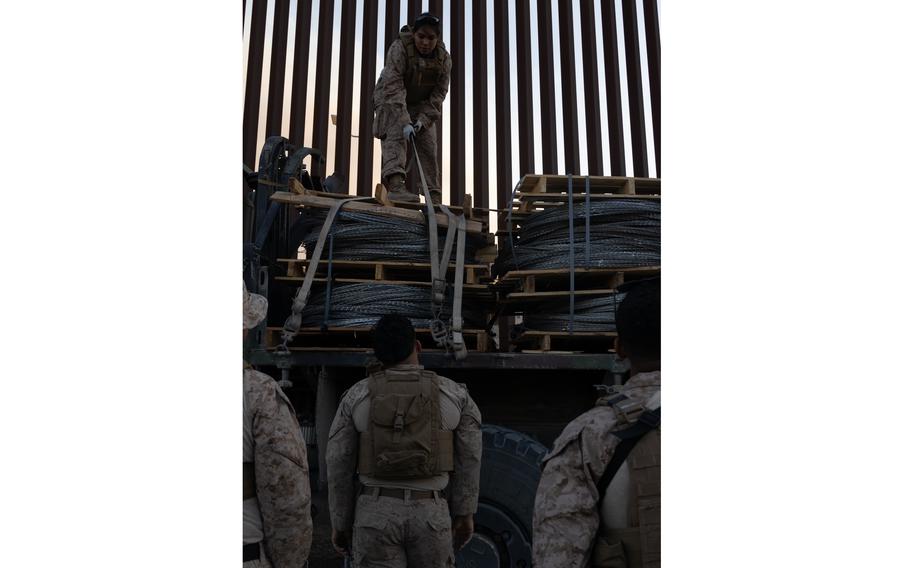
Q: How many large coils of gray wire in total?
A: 4